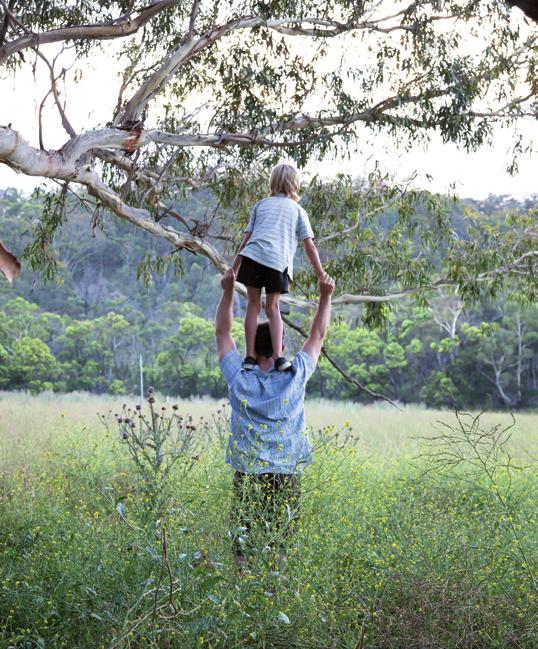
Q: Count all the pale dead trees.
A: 1